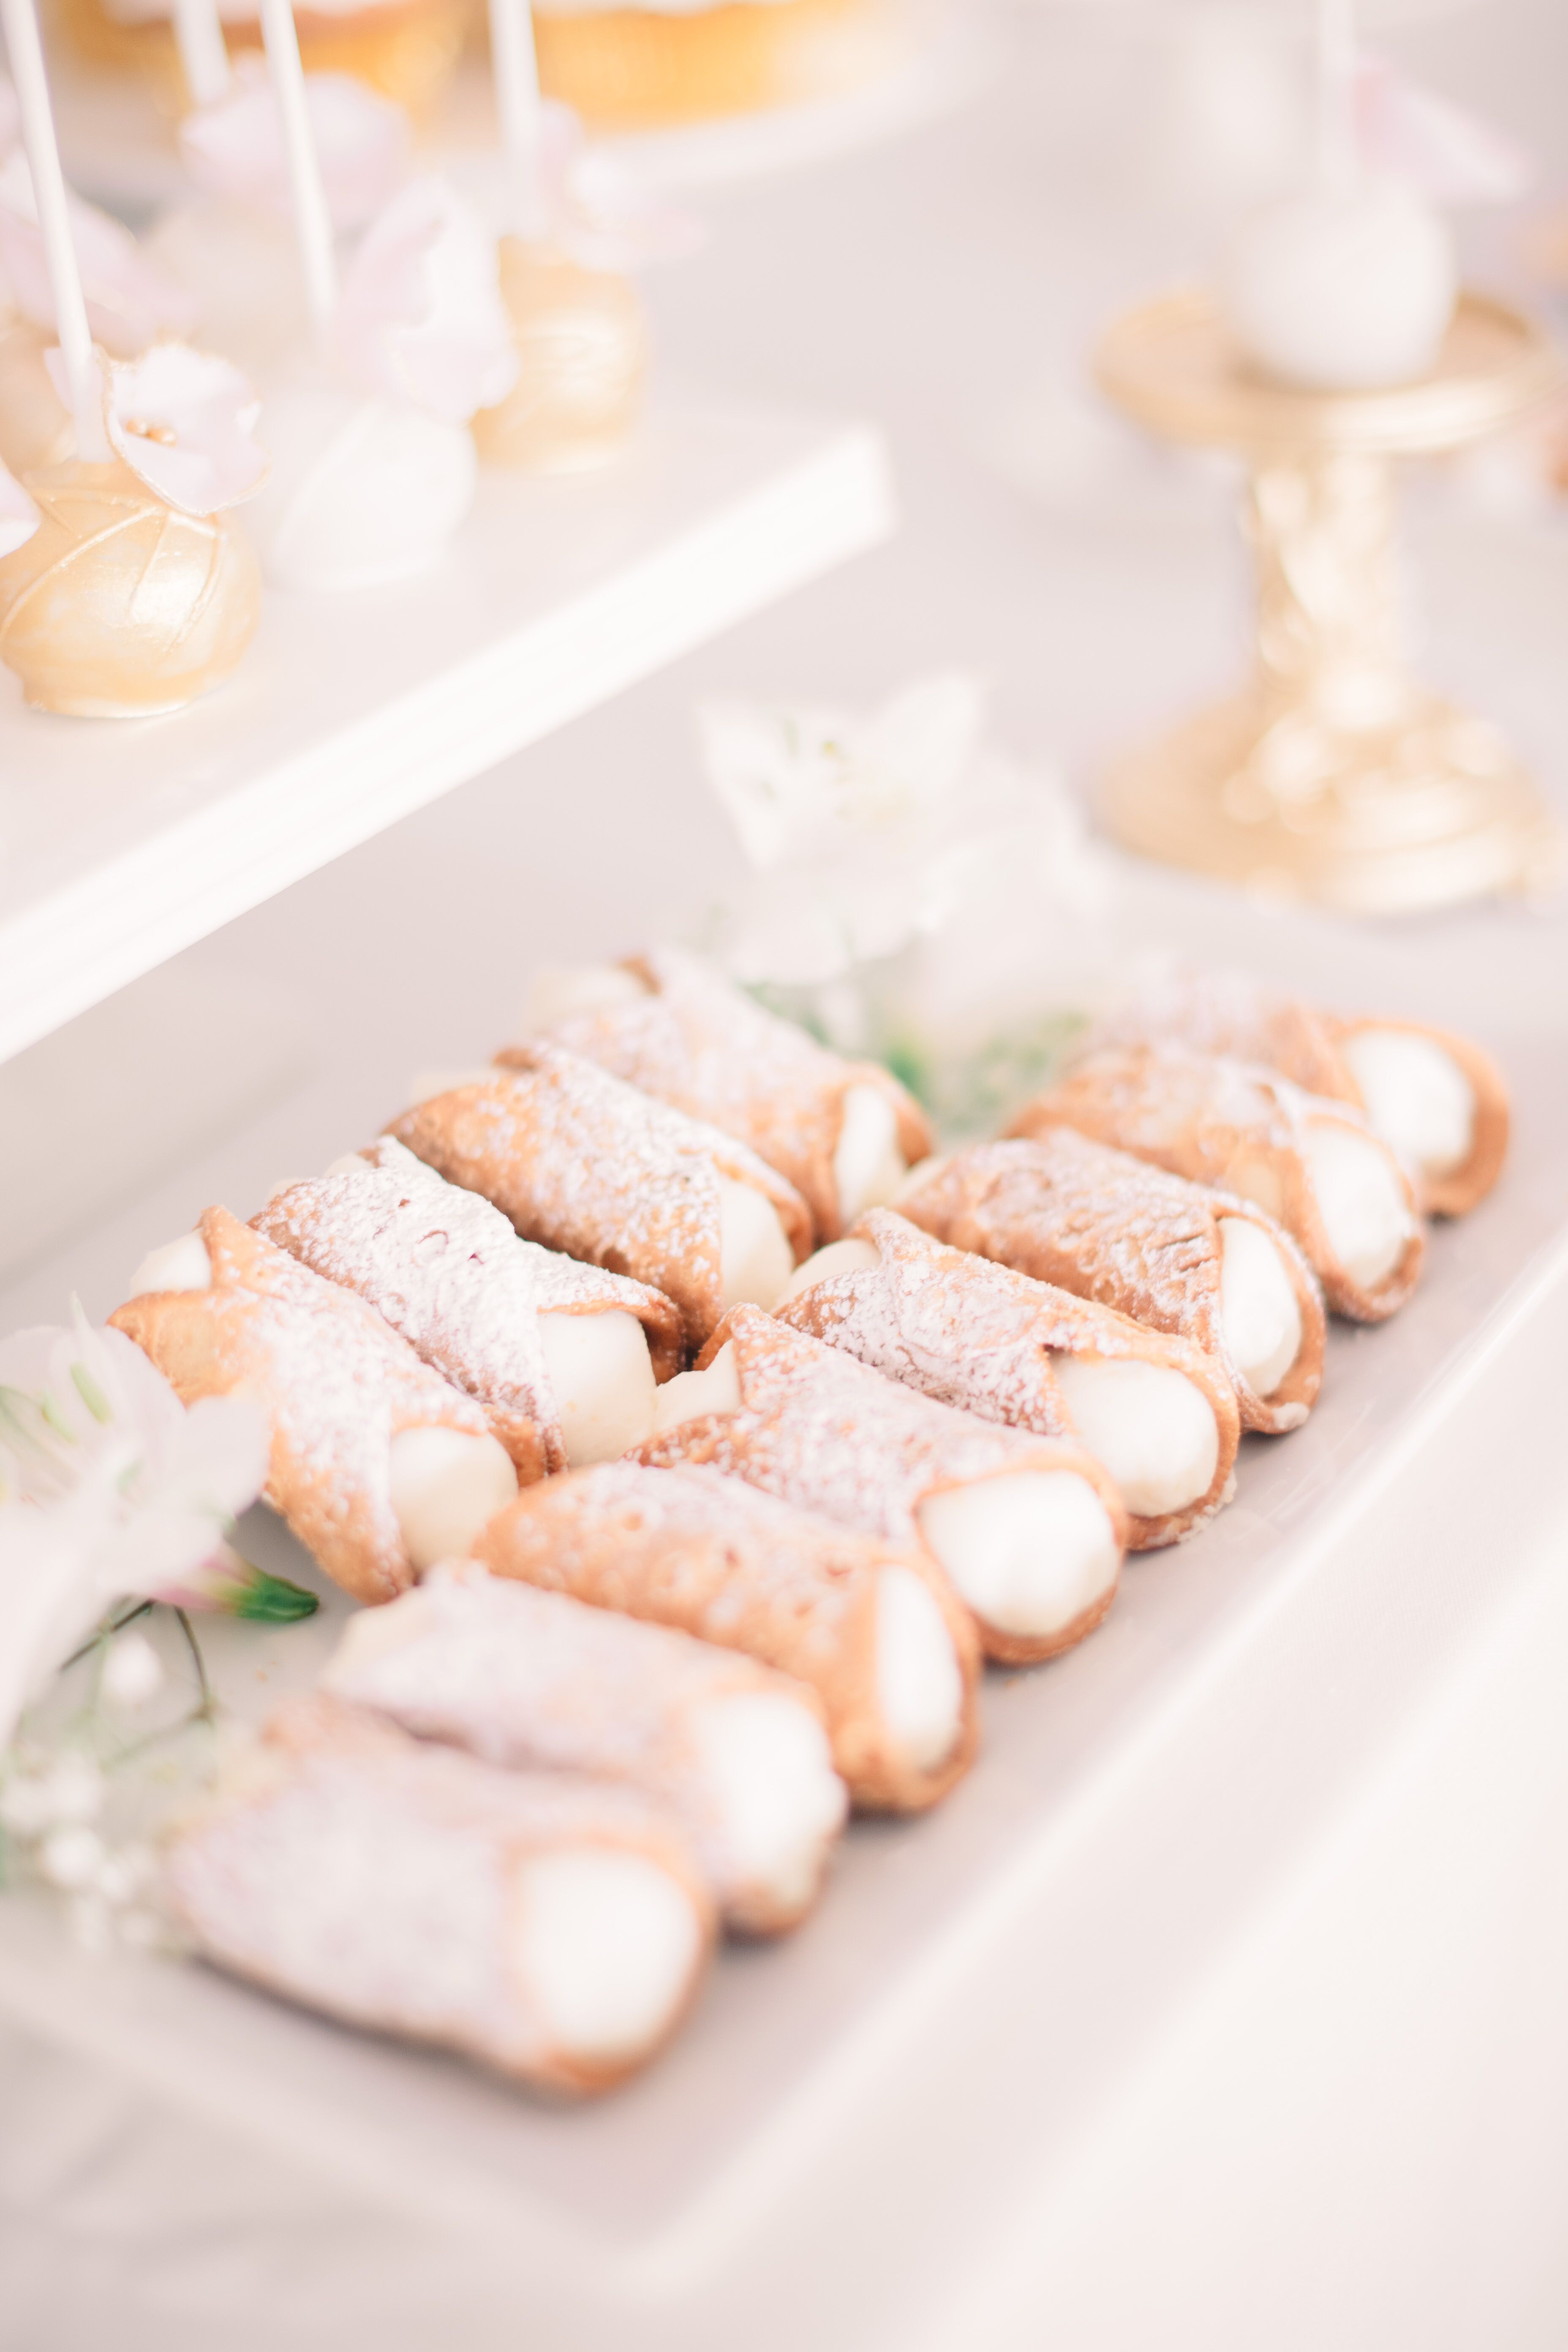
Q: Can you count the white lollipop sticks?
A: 5